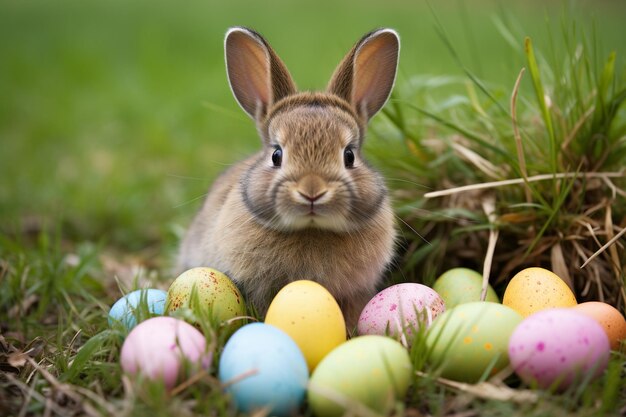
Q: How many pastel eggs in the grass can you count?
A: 12